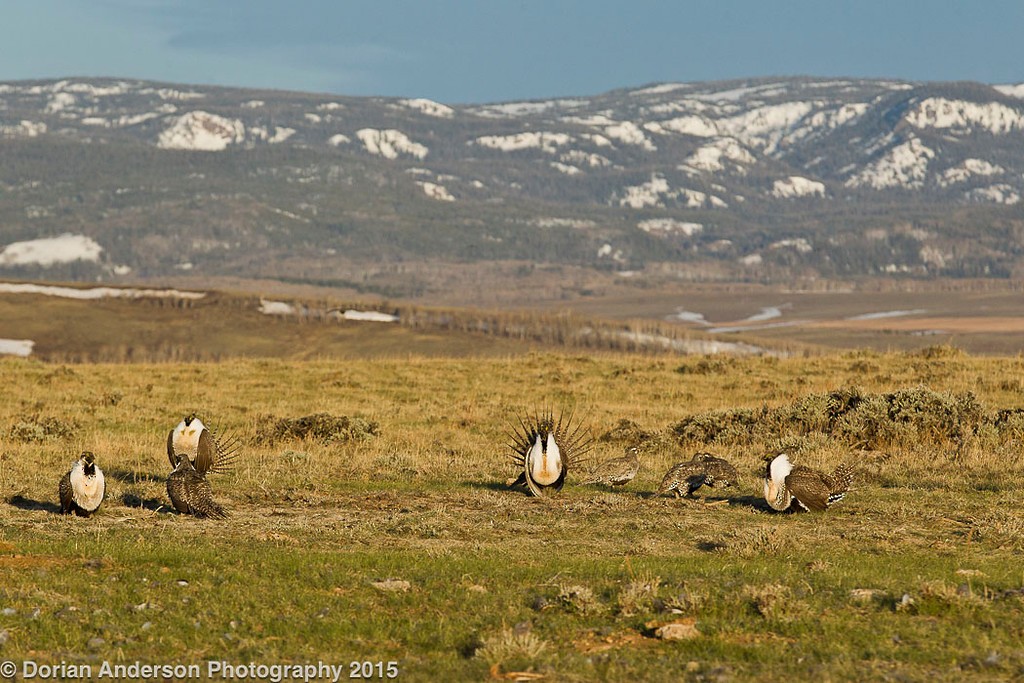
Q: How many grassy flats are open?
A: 1